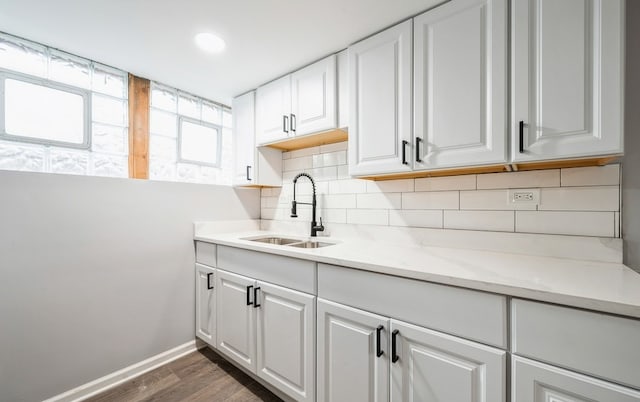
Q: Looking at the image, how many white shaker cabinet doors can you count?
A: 12